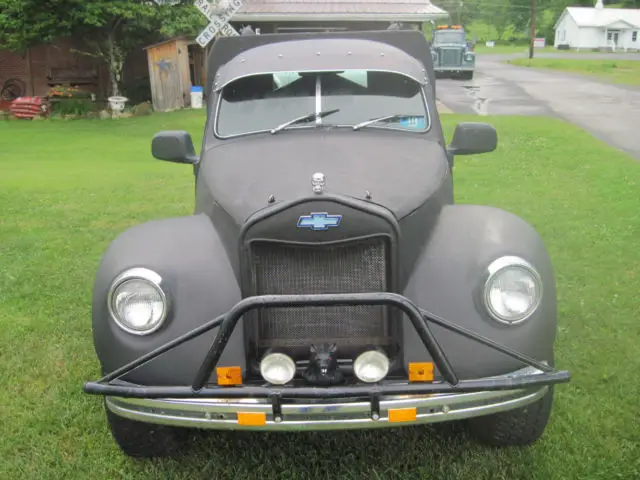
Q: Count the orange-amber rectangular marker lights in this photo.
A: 4